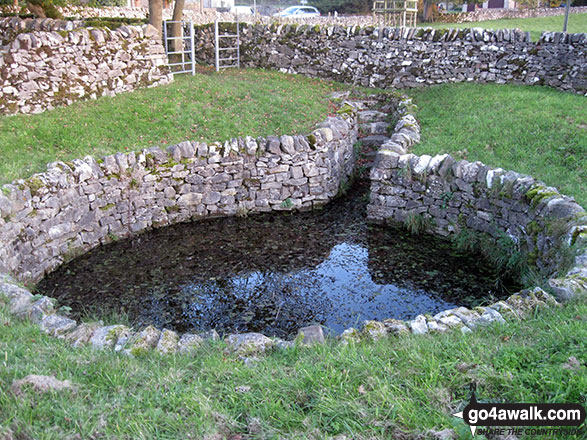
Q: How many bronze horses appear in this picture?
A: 0